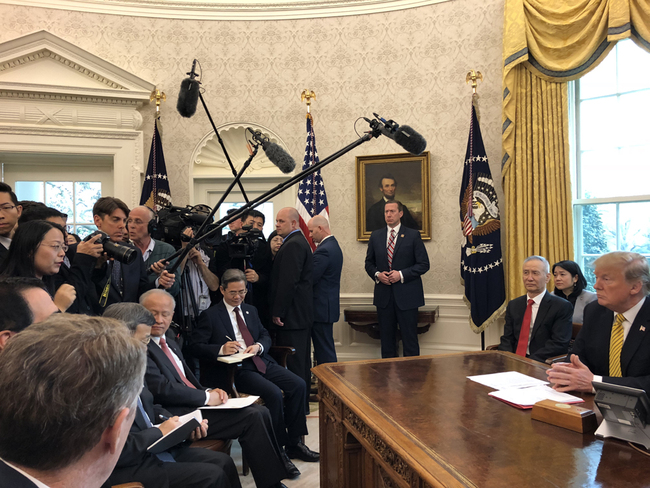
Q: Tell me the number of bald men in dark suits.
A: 2